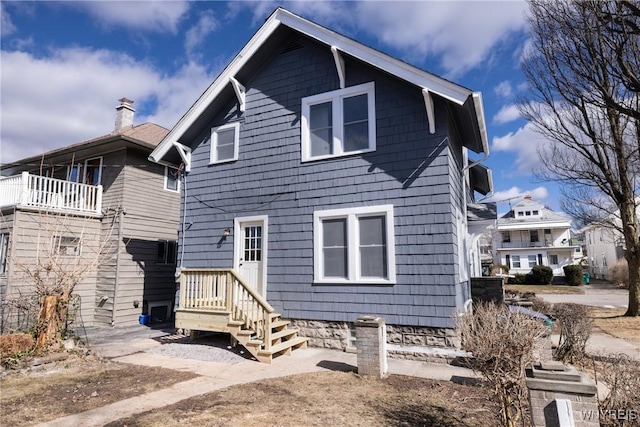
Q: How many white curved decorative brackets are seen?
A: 4